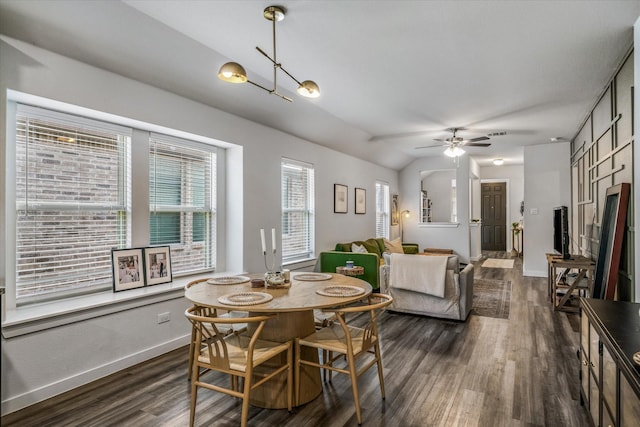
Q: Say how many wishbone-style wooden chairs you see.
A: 4